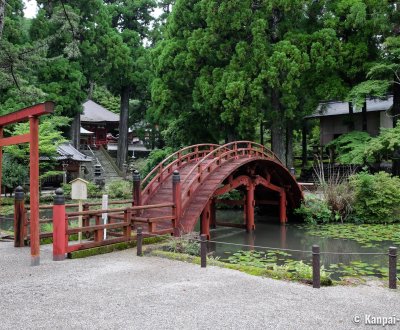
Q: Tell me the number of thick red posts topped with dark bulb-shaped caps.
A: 4